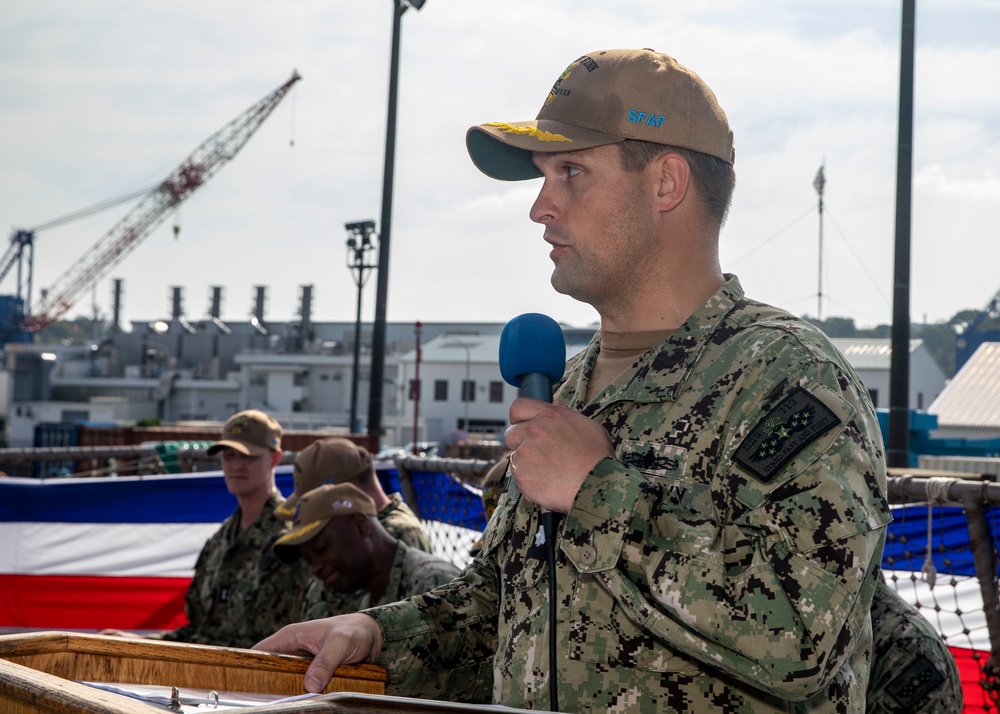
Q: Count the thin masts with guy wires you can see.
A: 1